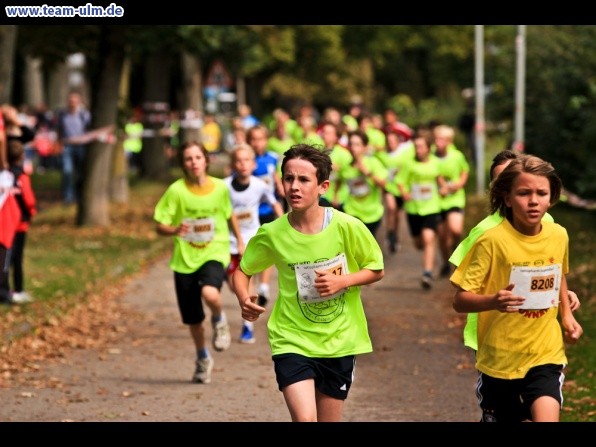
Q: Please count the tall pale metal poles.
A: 2